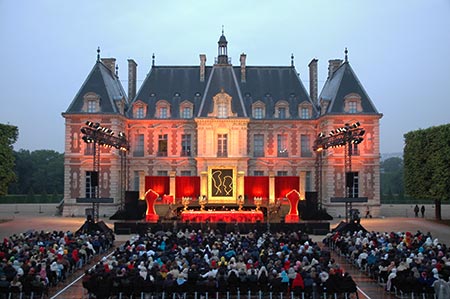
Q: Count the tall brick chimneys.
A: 6